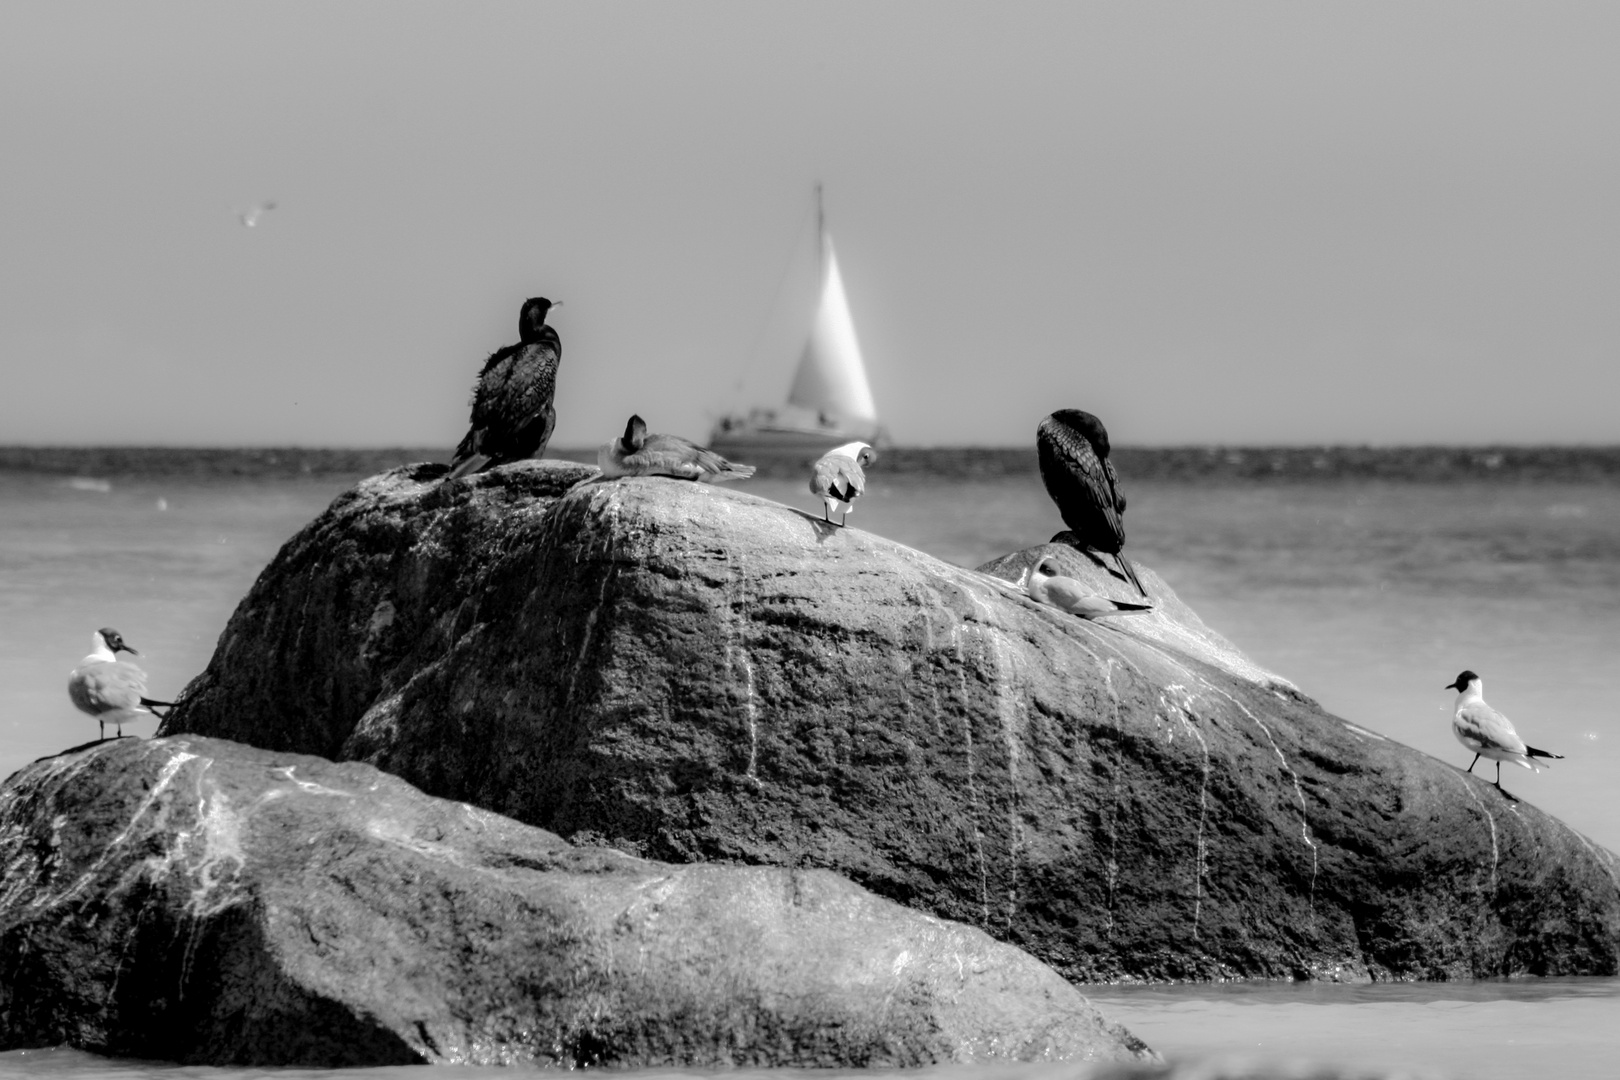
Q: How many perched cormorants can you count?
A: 2